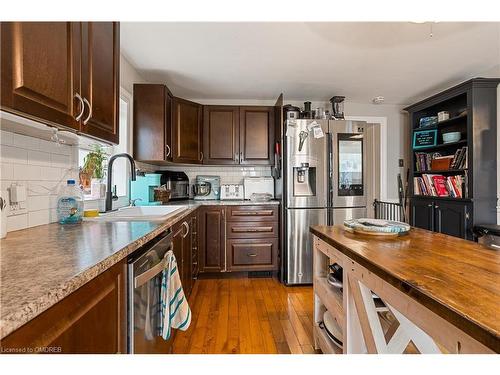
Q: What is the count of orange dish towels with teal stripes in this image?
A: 0